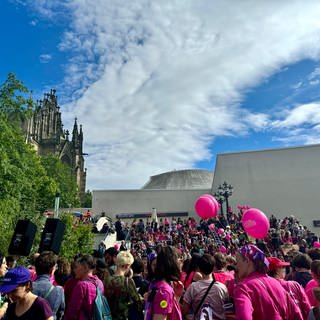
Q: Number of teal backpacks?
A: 1